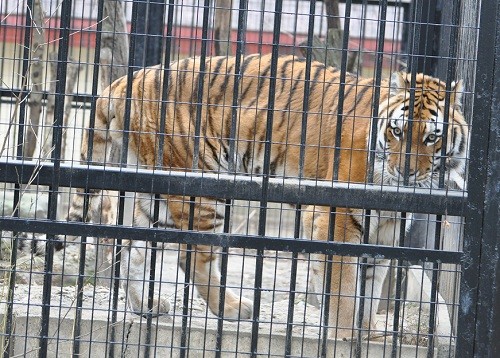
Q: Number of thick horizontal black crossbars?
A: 2